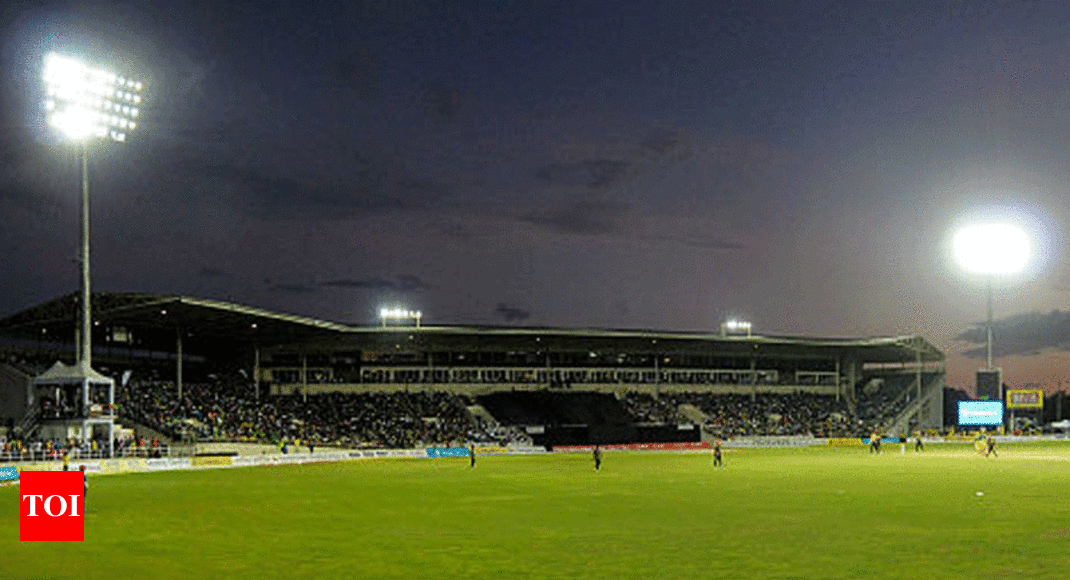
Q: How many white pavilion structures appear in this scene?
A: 1